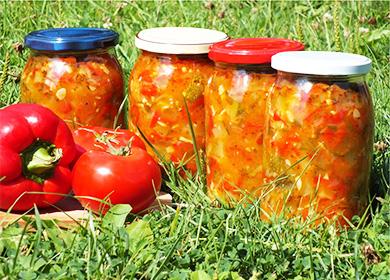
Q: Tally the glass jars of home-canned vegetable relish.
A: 4